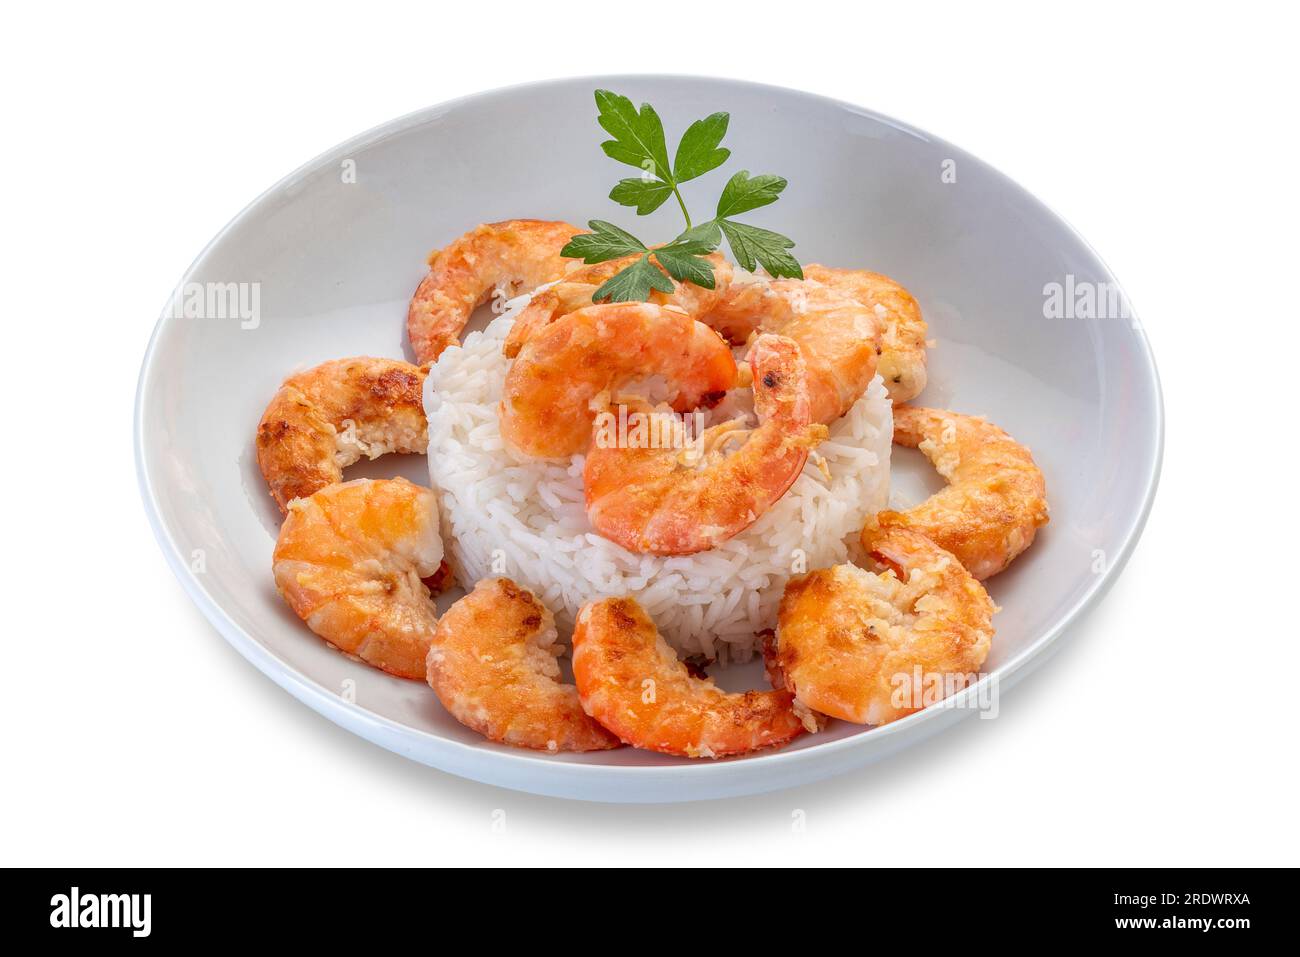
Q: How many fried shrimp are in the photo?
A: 12